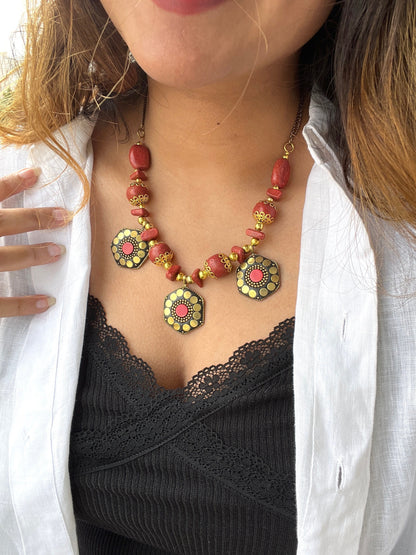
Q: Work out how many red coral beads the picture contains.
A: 14